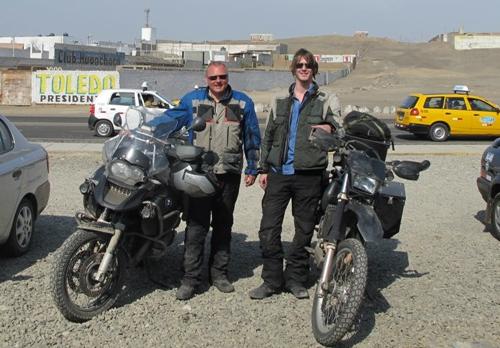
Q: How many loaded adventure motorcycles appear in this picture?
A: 2